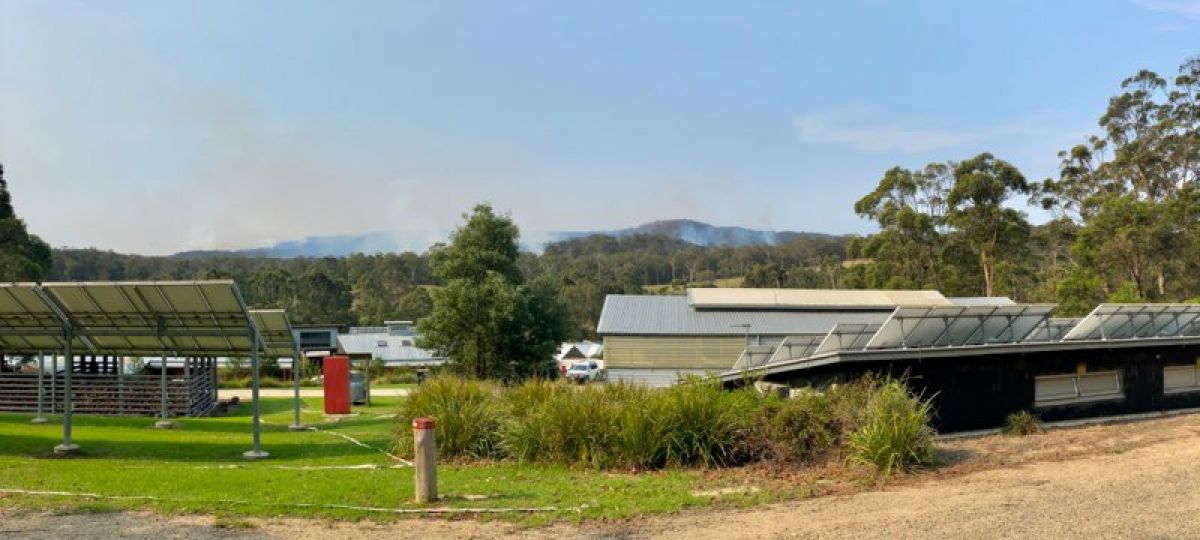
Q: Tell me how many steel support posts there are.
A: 5